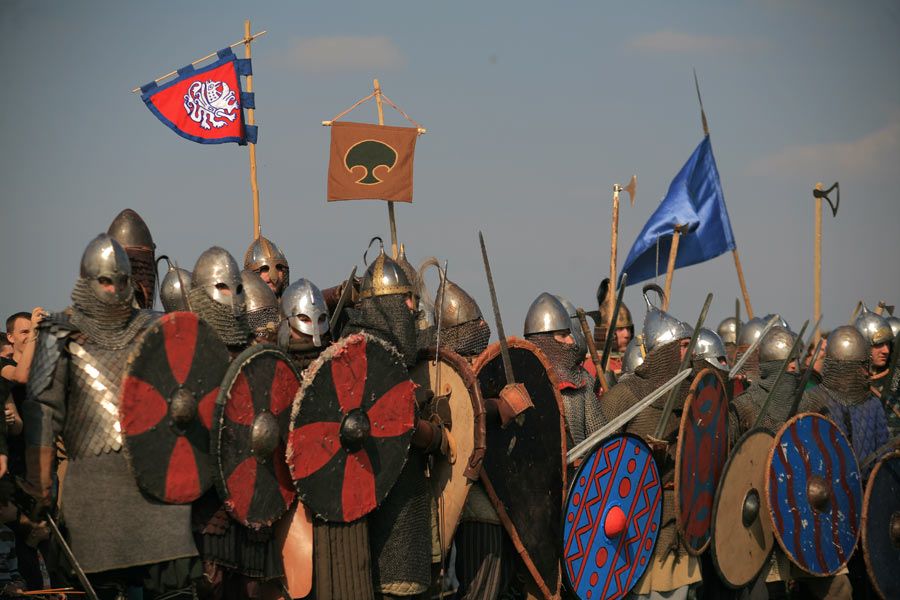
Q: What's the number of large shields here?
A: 10